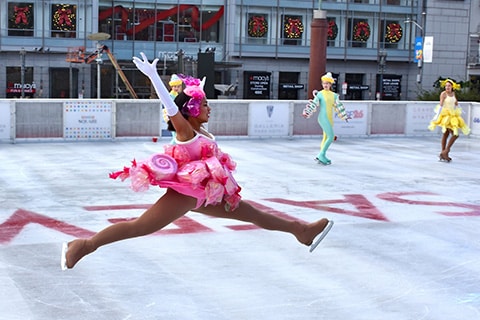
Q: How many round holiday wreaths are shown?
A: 7